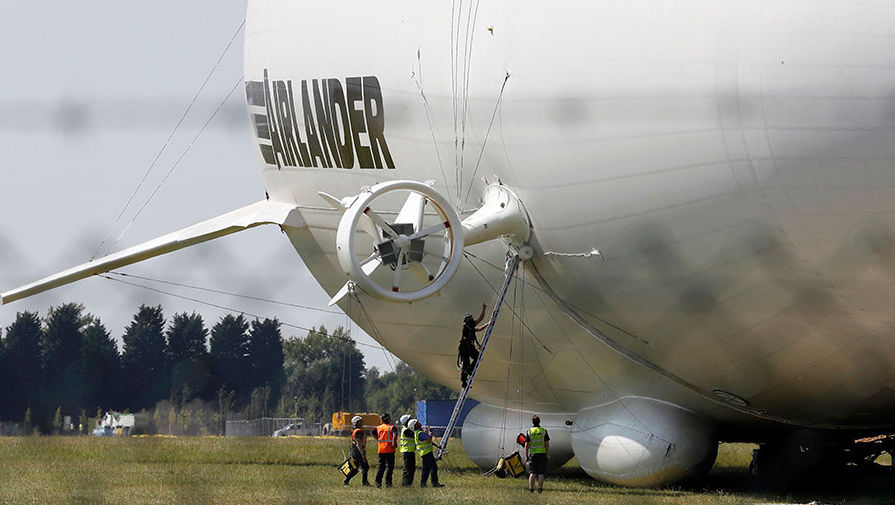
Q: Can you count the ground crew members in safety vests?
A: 5